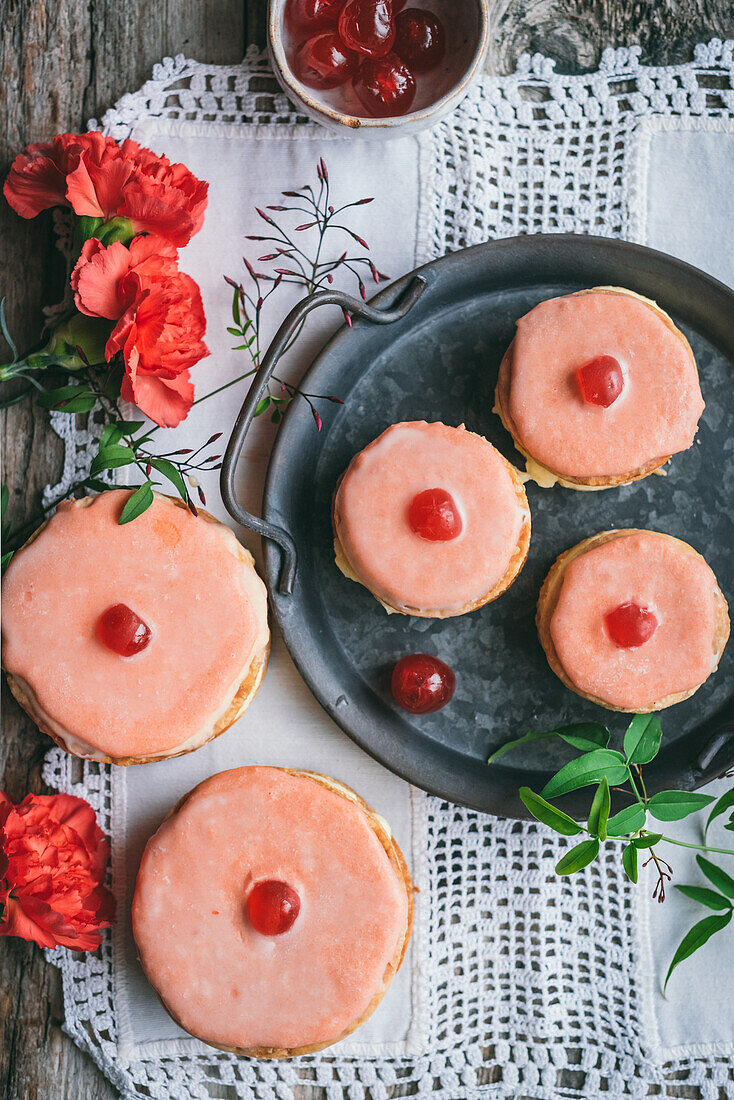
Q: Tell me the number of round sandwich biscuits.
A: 5